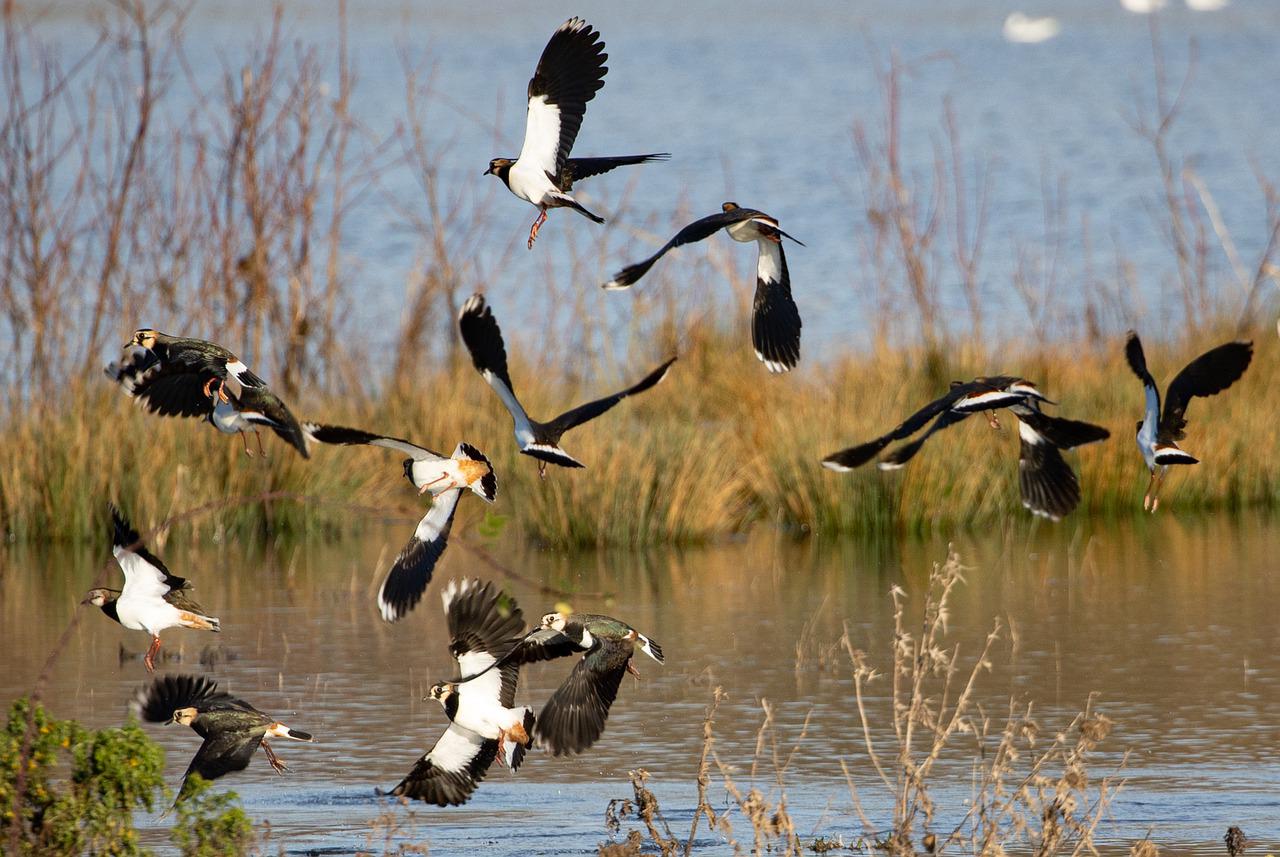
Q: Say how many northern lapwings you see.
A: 13